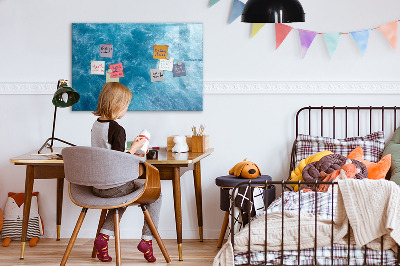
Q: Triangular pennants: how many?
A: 8